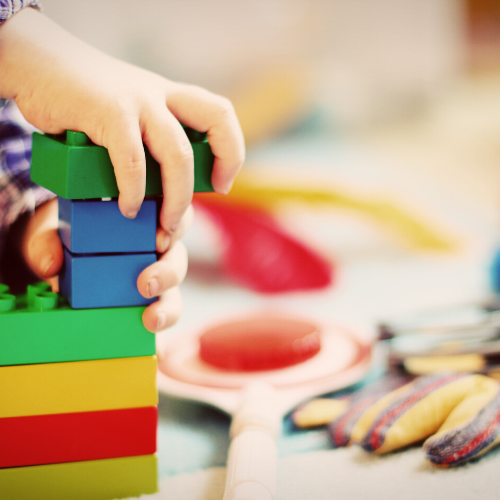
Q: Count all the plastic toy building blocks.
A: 7